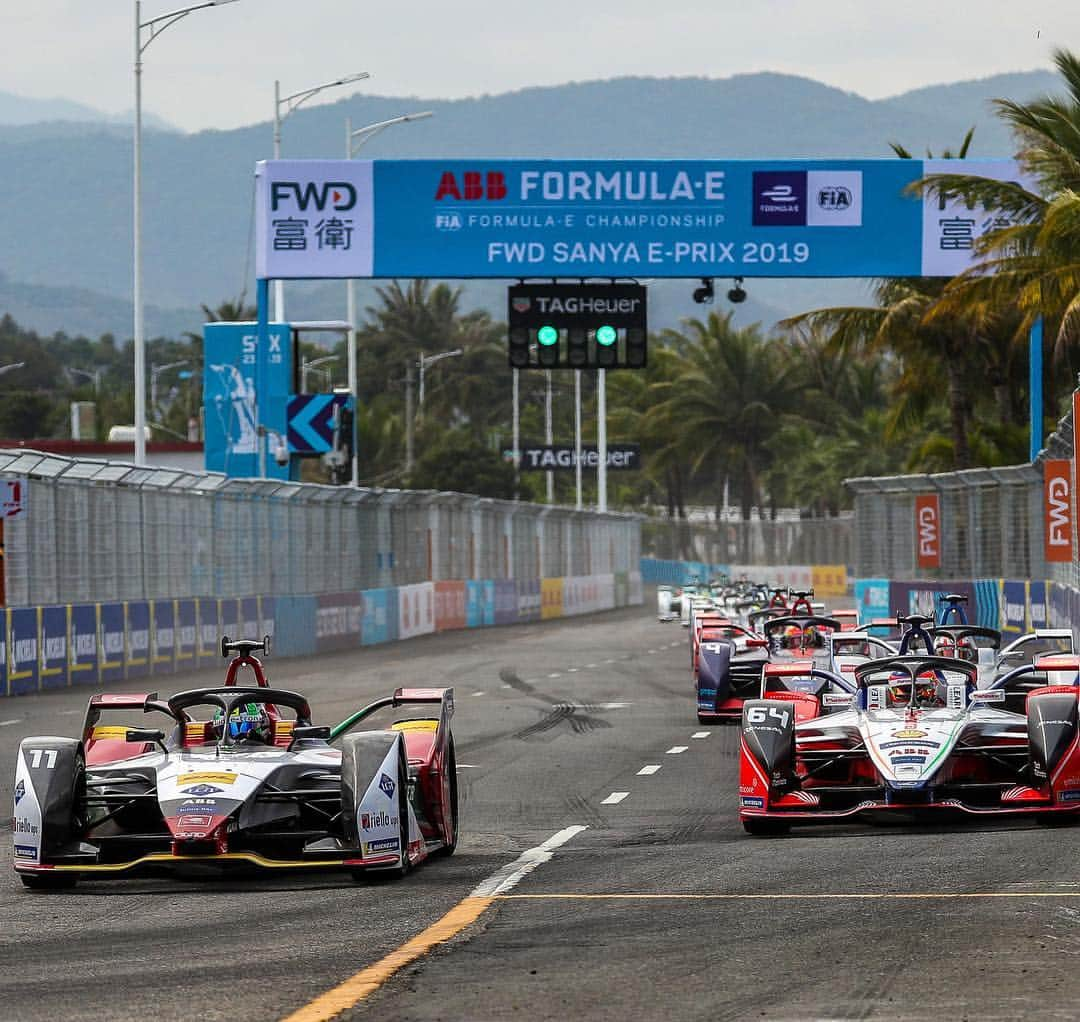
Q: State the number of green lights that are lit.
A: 2